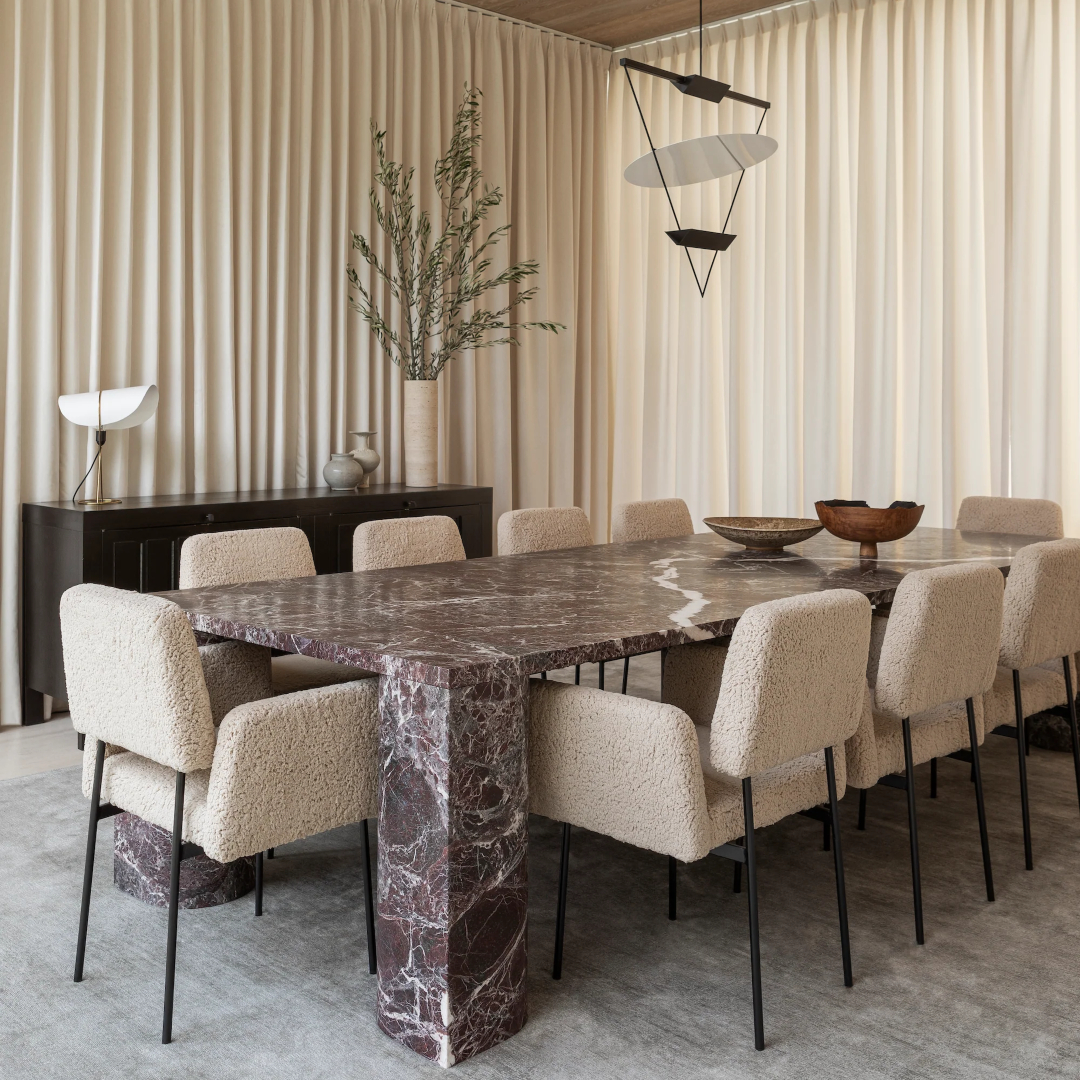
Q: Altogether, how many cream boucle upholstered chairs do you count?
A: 9